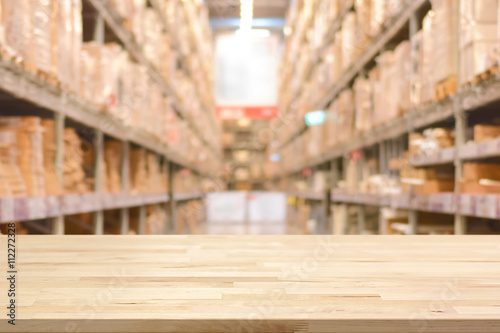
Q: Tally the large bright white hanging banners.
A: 1